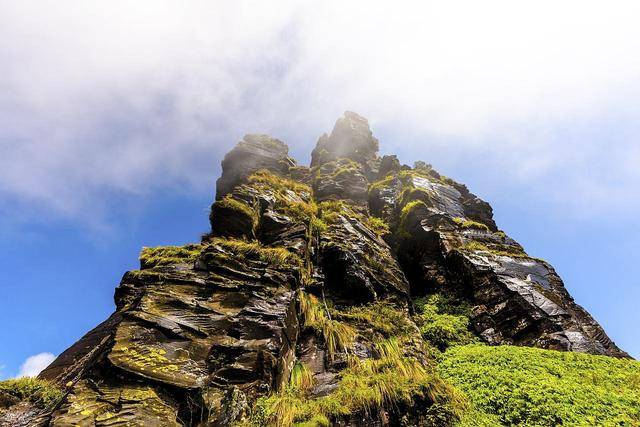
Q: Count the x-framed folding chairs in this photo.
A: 0